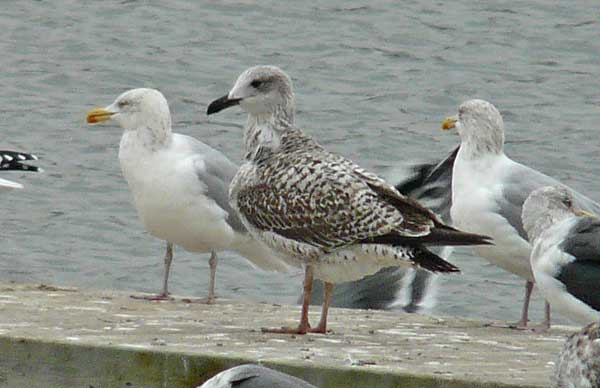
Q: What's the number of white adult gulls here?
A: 3